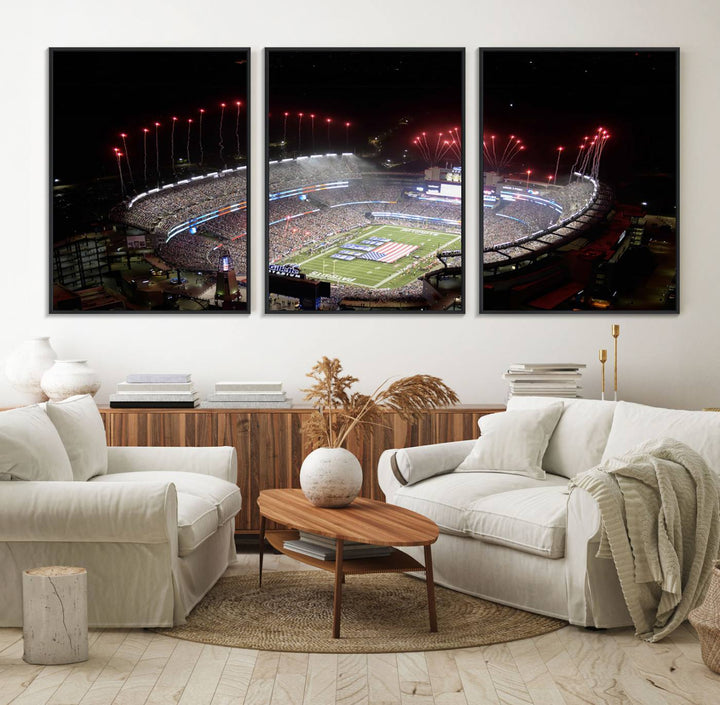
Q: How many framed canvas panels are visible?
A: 3